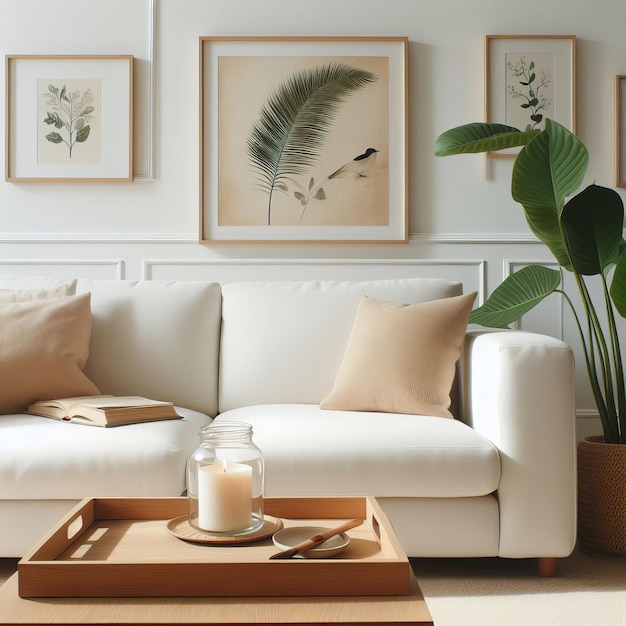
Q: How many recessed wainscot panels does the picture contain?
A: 3